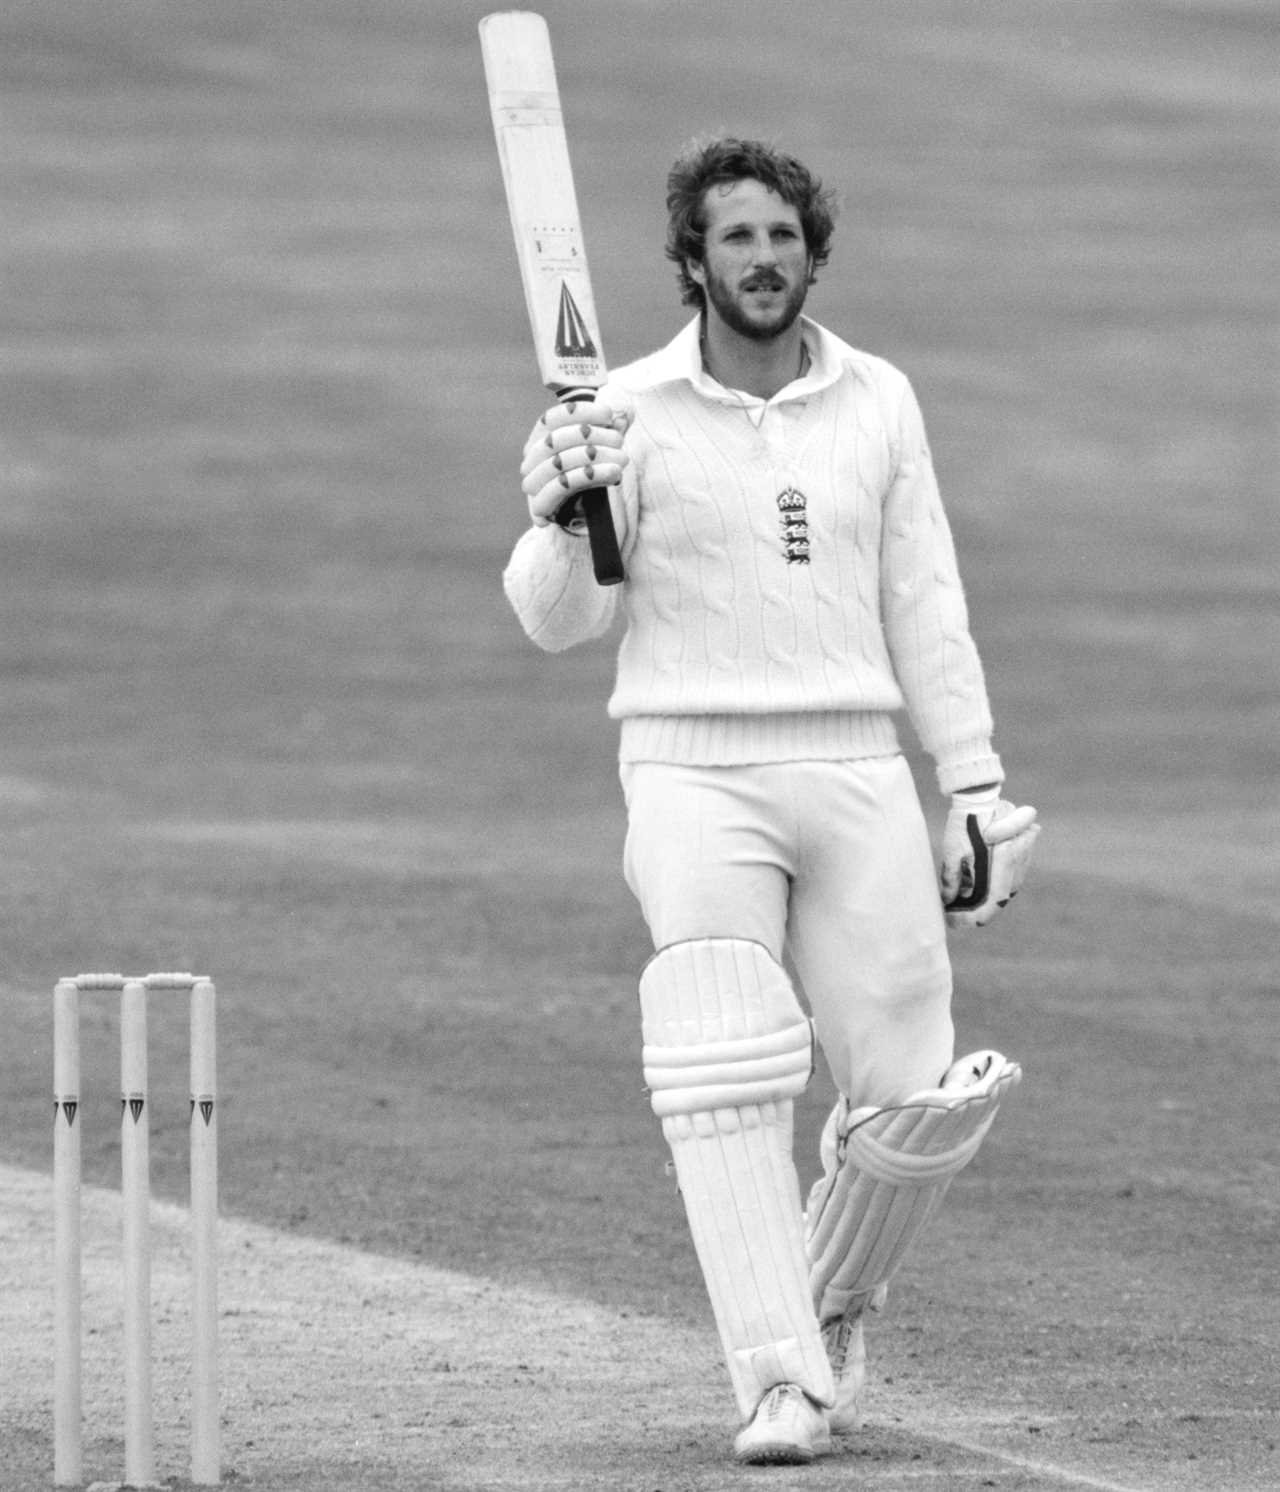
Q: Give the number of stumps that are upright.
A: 3